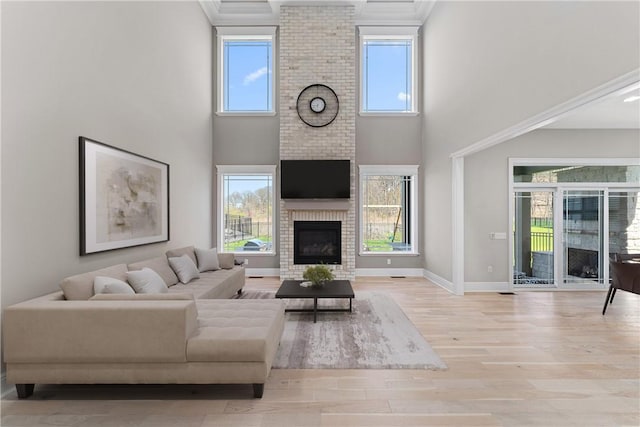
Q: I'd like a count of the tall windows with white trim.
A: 4